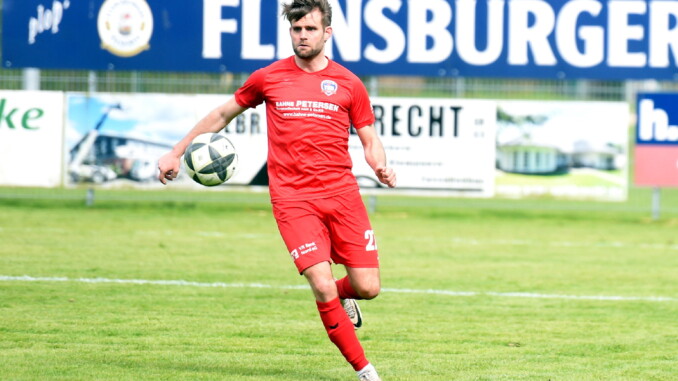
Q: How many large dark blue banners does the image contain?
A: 1